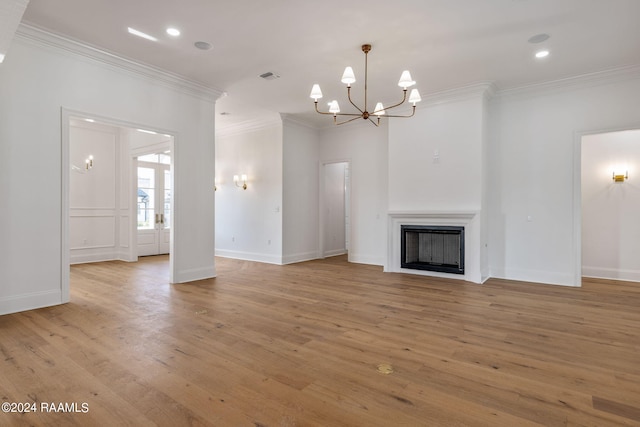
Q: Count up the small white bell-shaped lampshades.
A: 6